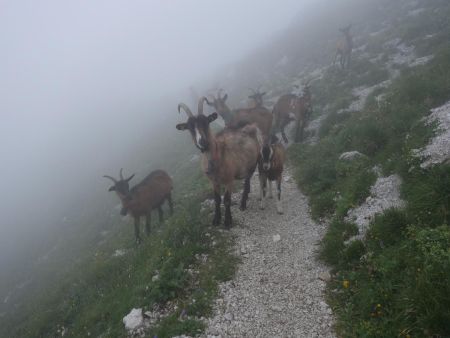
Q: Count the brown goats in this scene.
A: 7